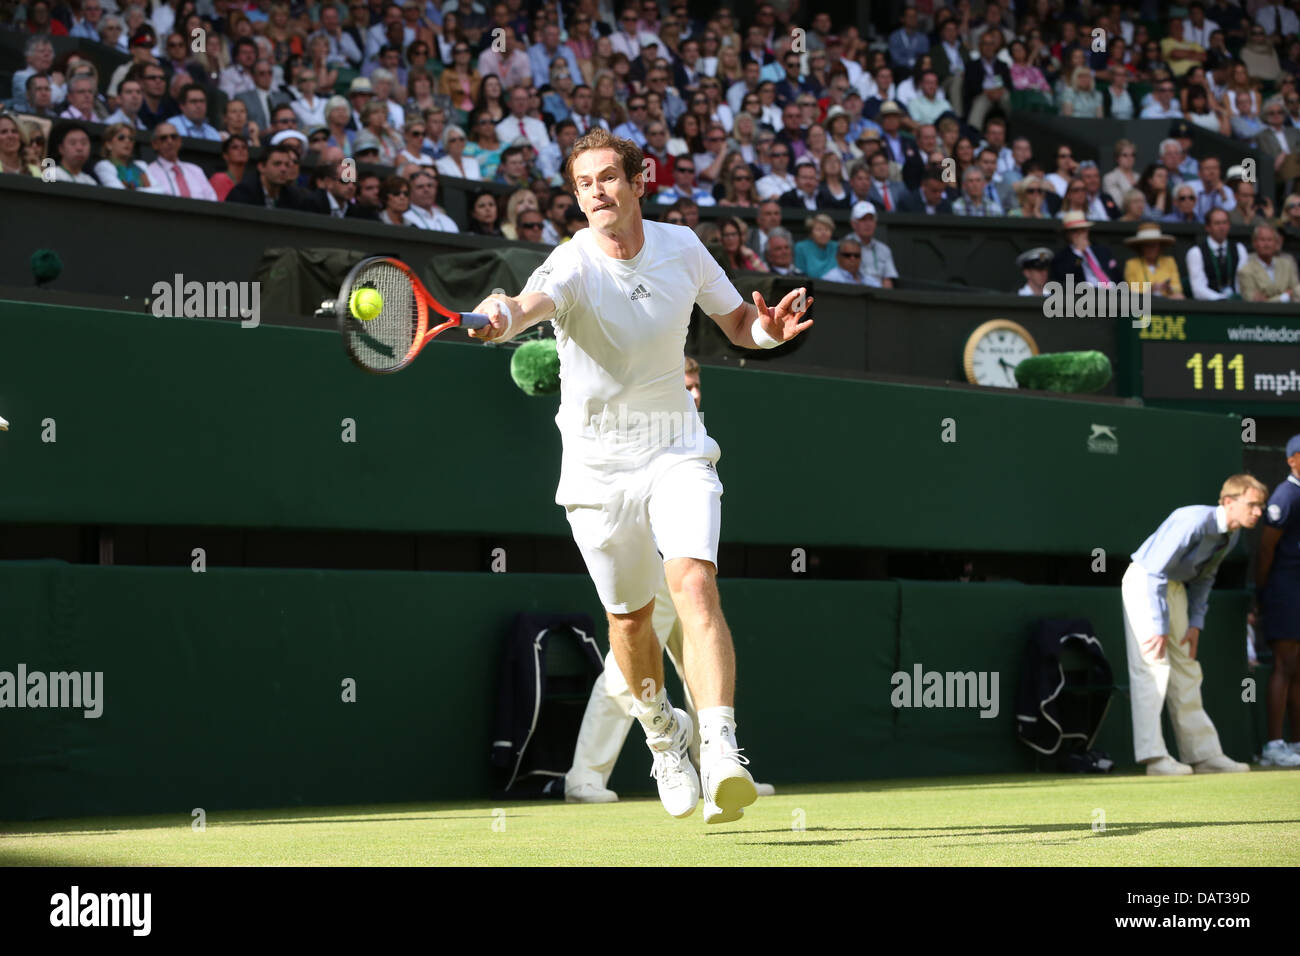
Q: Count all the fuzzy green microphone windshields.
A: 3